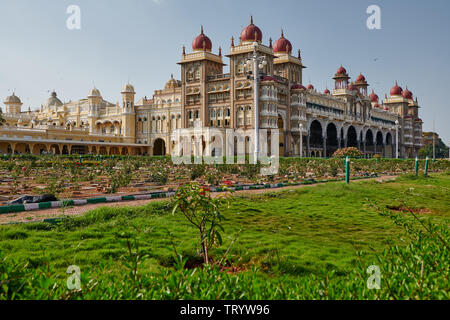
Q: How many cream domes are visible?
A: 5